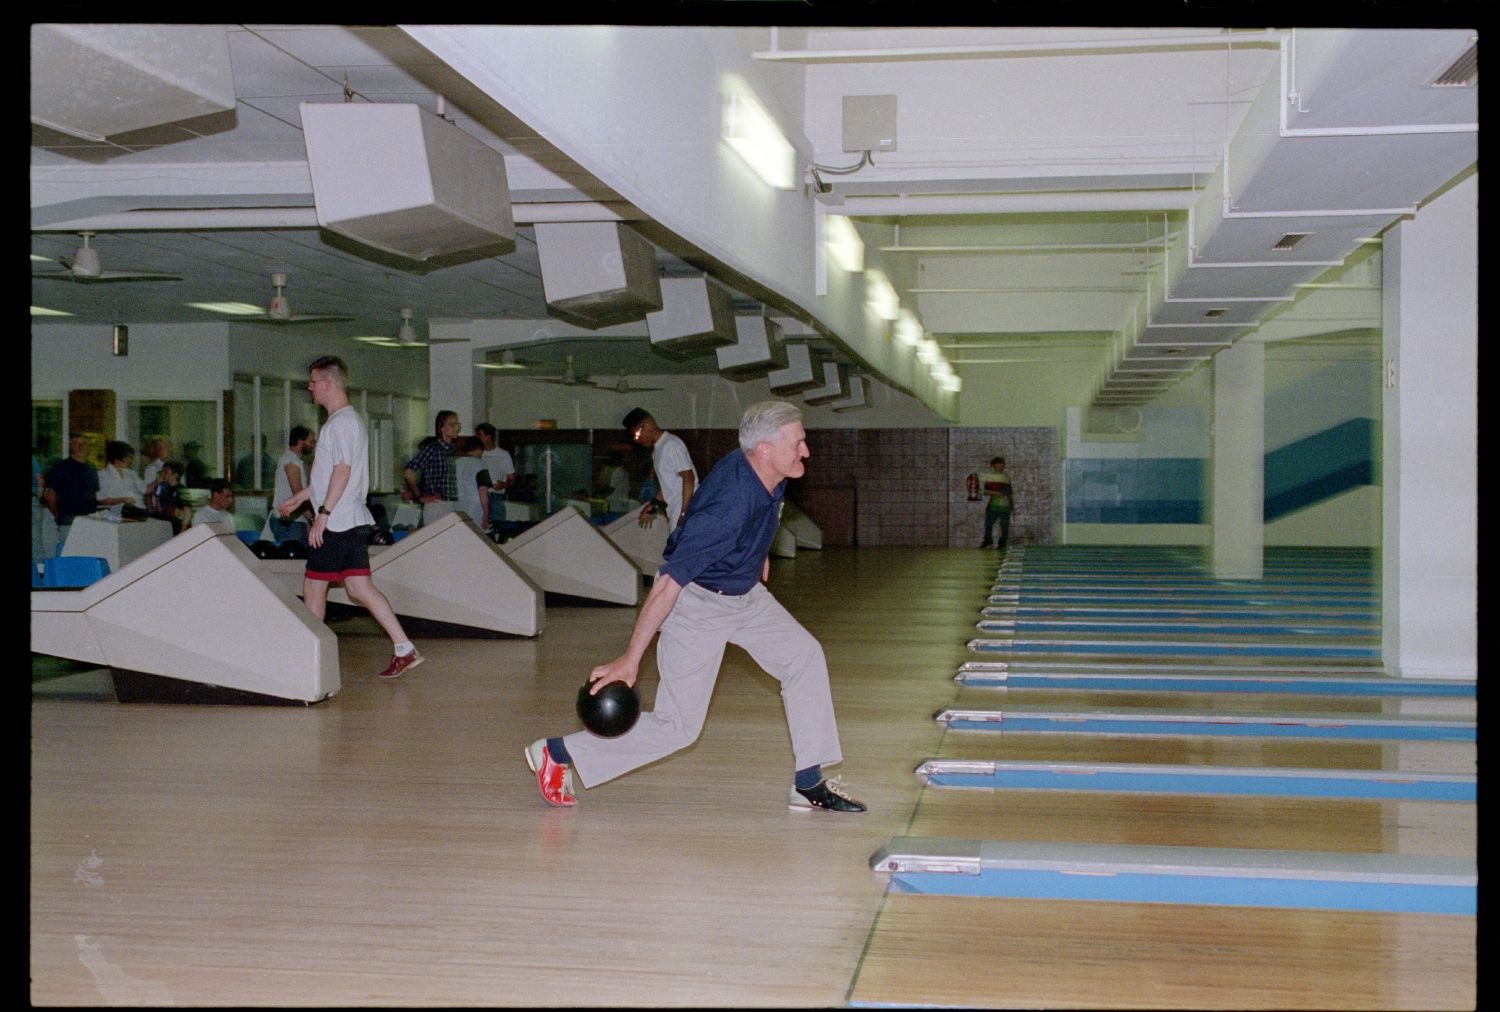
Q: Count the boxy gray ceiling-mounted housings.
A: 8